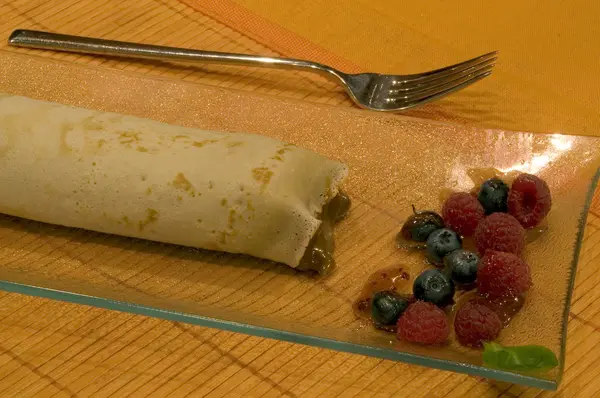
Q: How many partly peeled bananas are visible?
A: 0